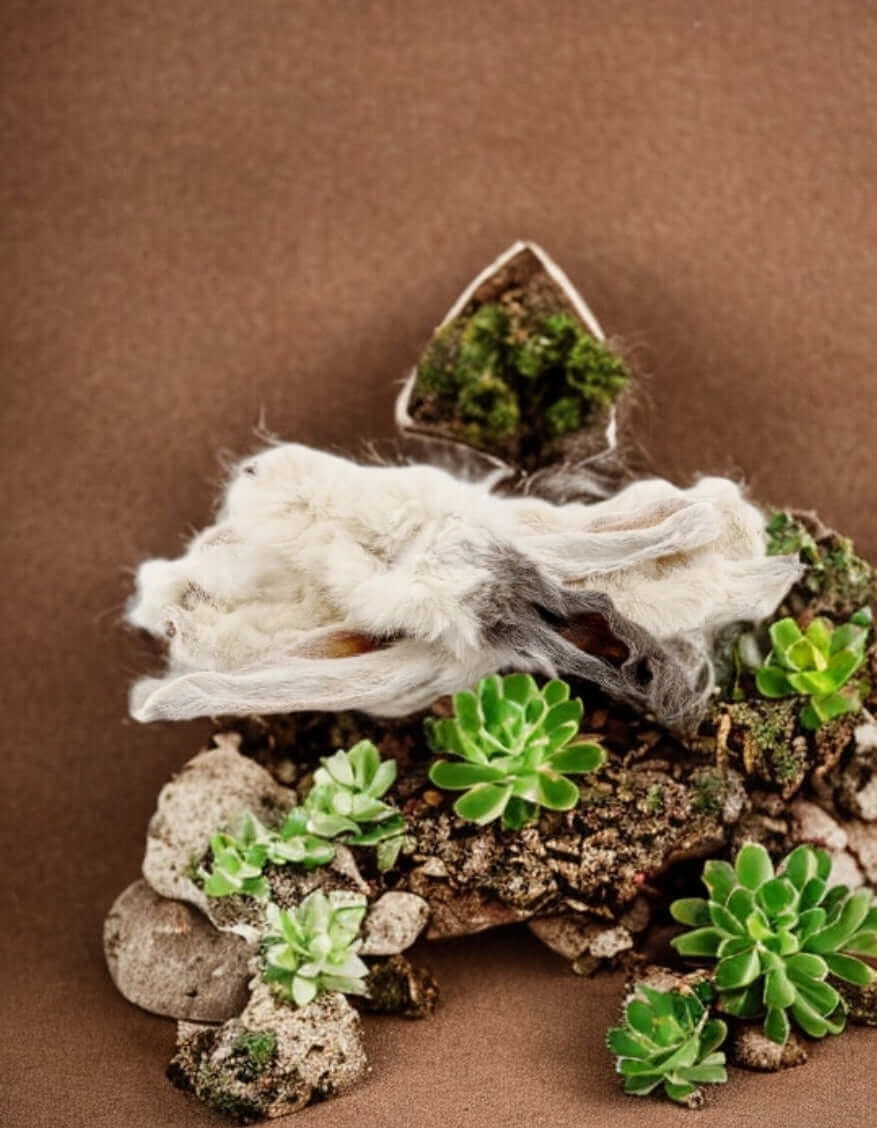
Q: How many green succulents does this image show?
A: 7